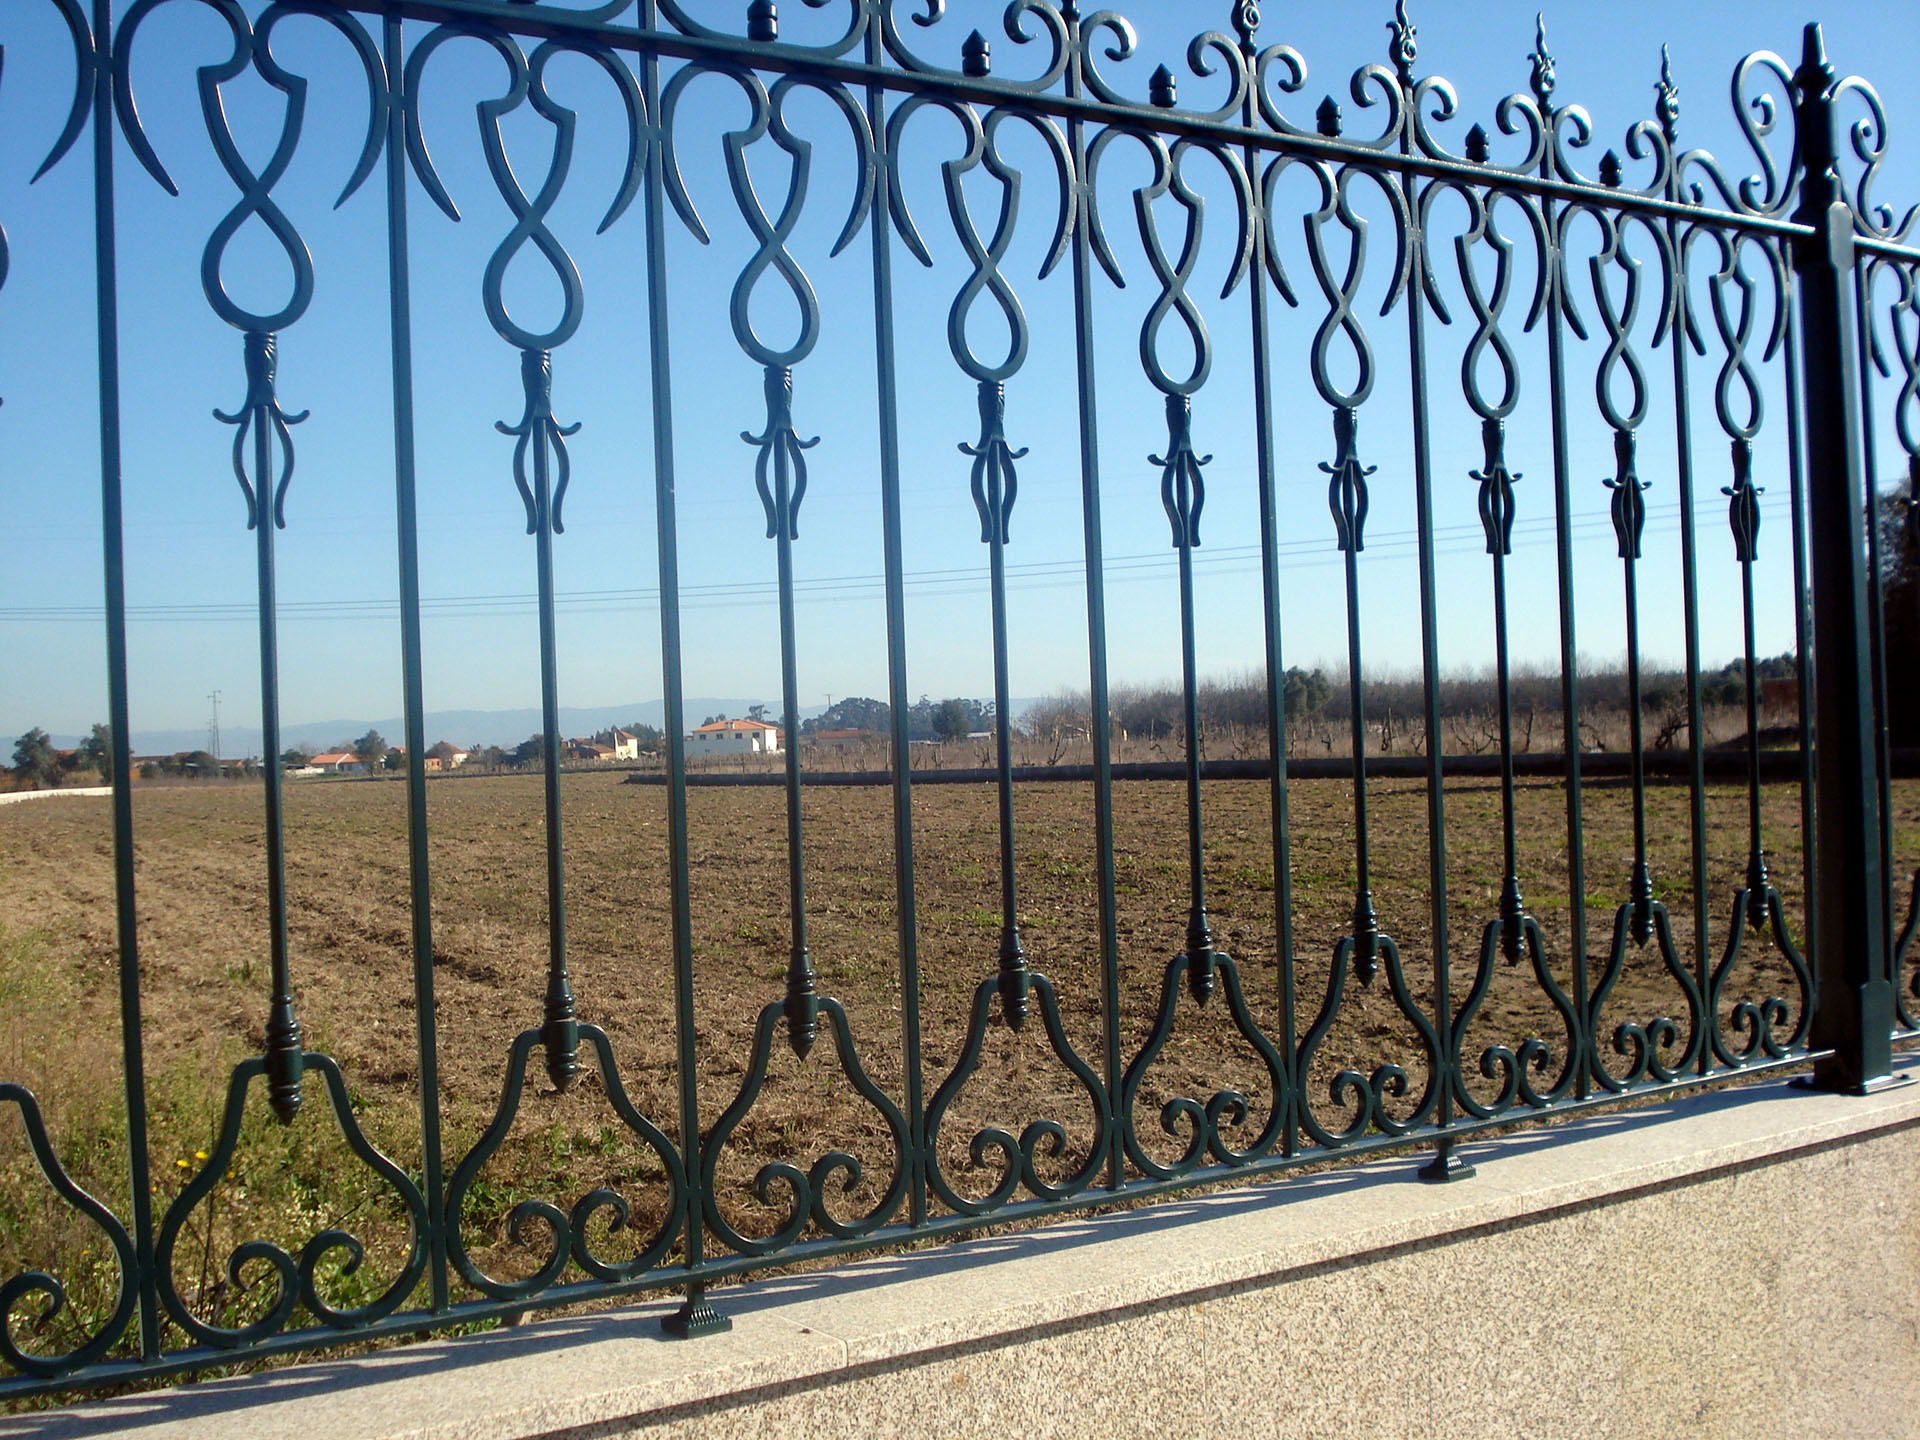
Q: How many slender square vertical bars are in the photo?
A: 11